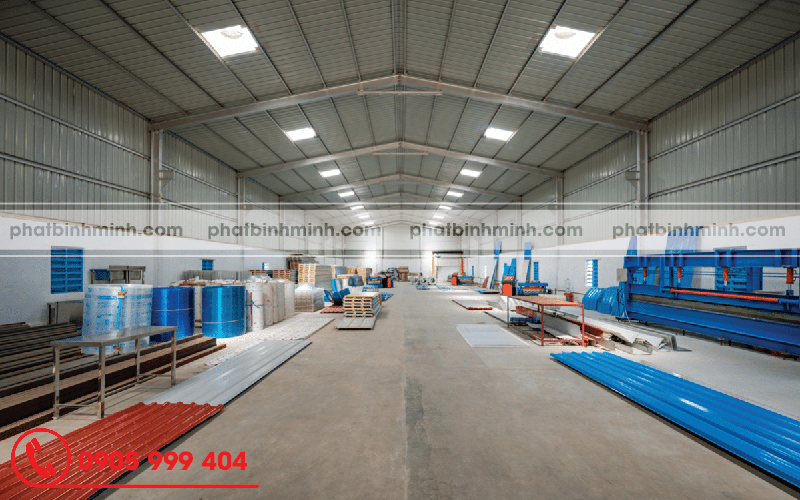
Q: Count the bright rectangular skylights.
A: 14